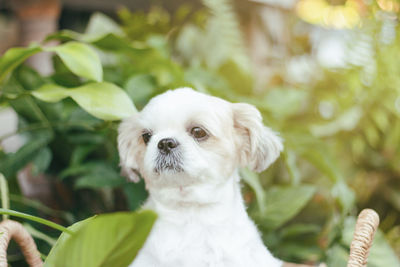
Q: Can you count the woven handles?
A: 2